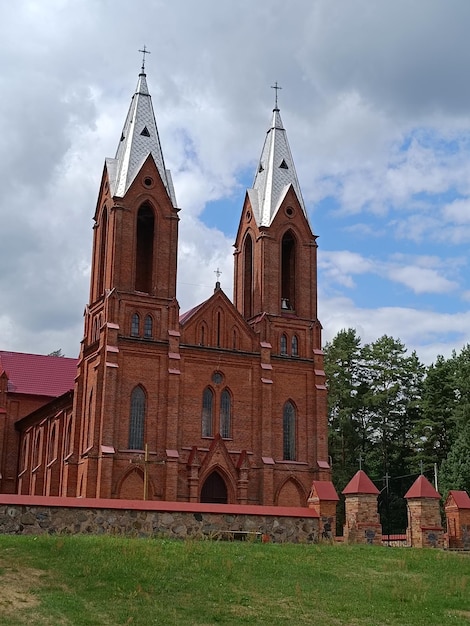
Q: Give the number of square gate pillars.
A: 4